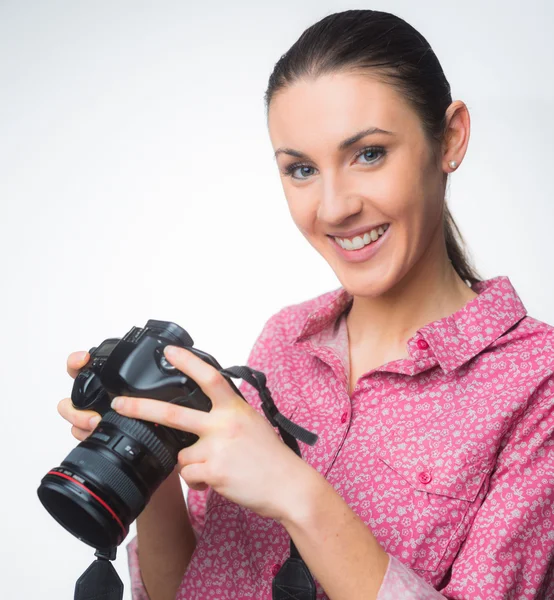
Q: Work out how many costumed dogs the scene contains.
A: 0